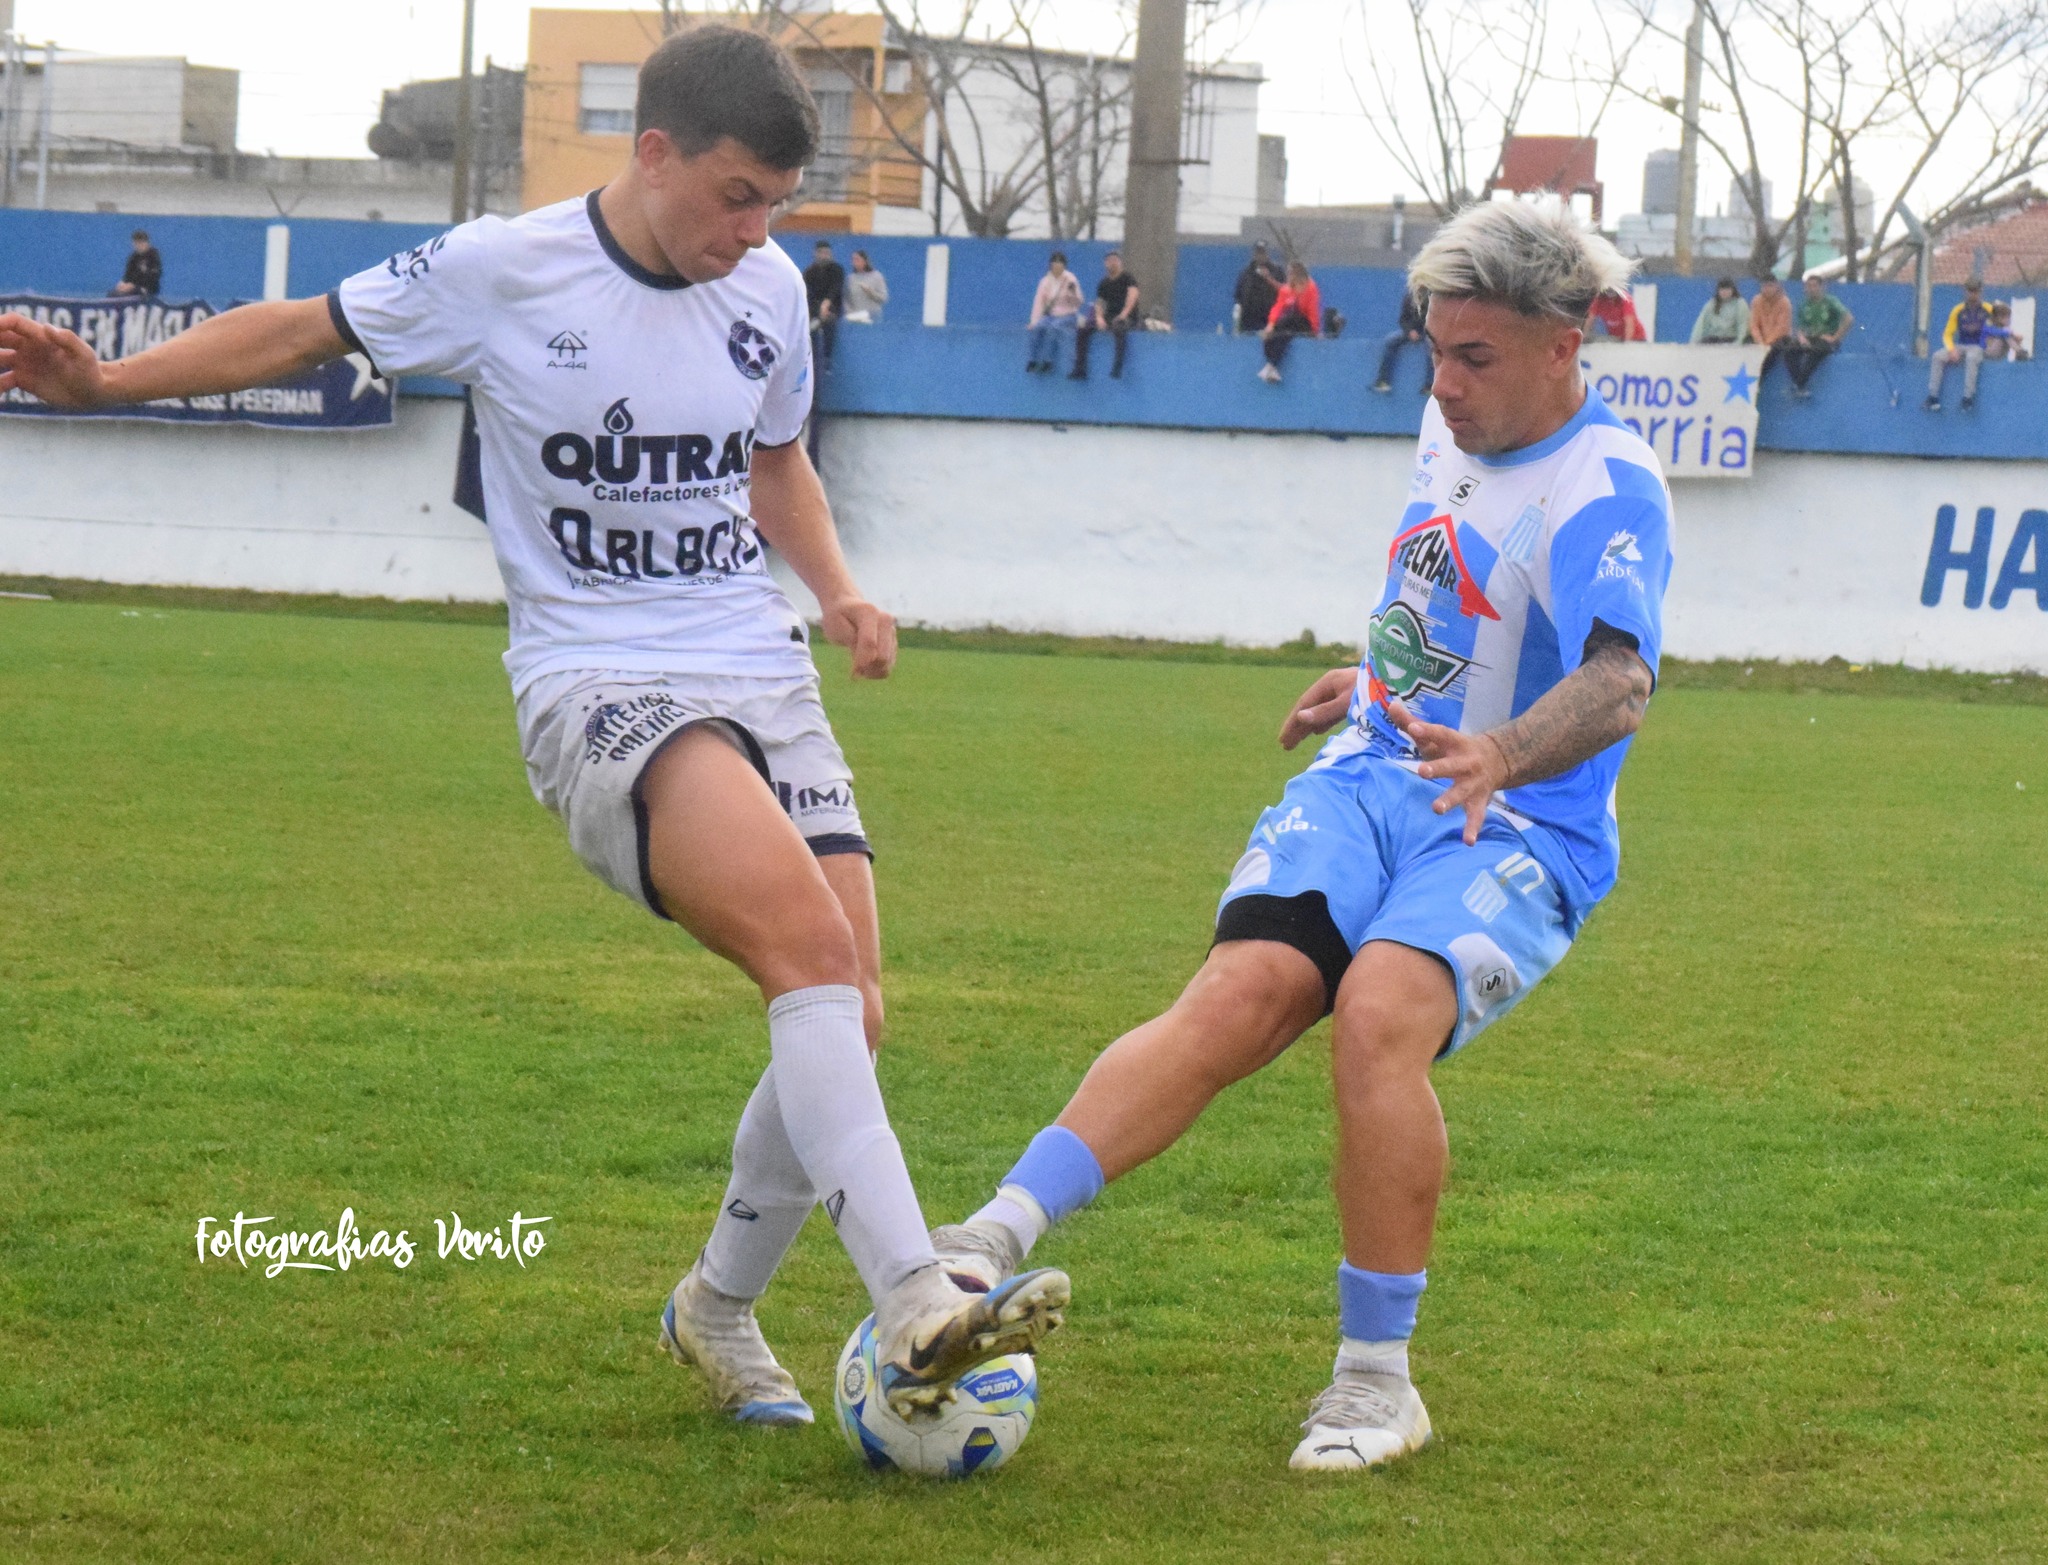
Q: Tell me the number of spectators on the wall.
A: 14